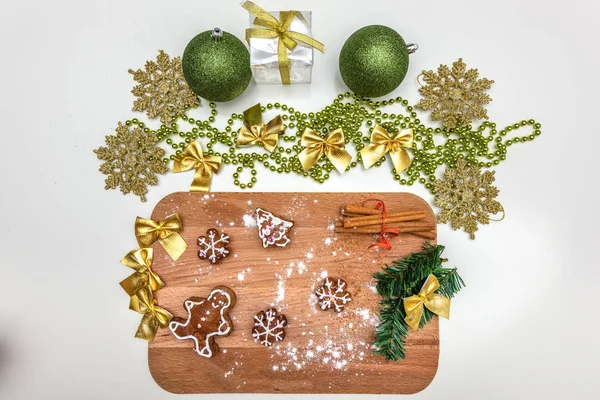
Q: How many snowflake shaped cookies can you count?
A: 3